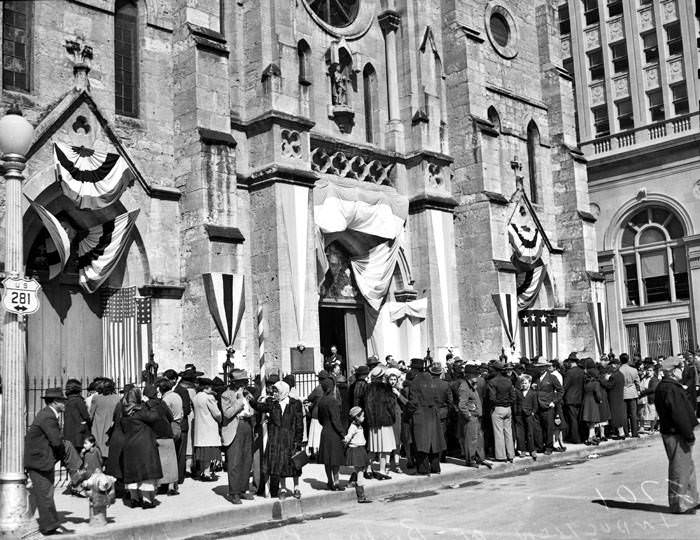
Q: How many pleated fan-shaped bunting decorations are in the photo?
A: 5